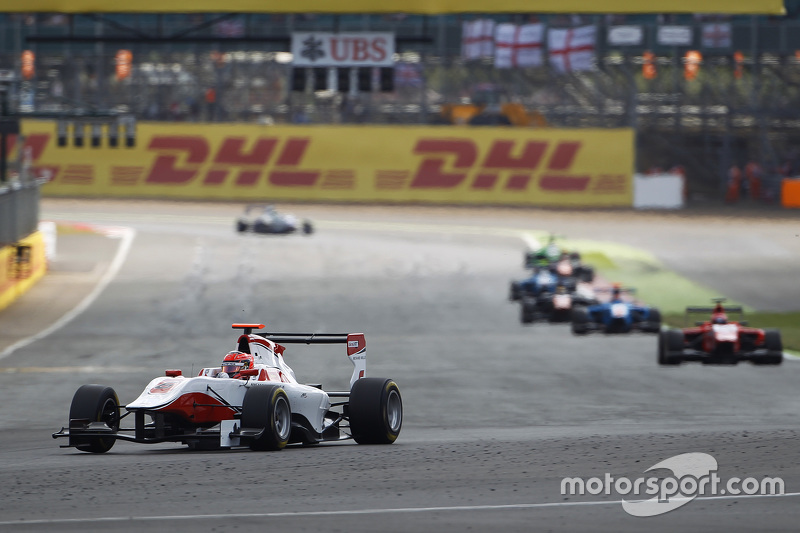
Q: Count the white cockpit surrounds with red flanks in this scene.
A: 1